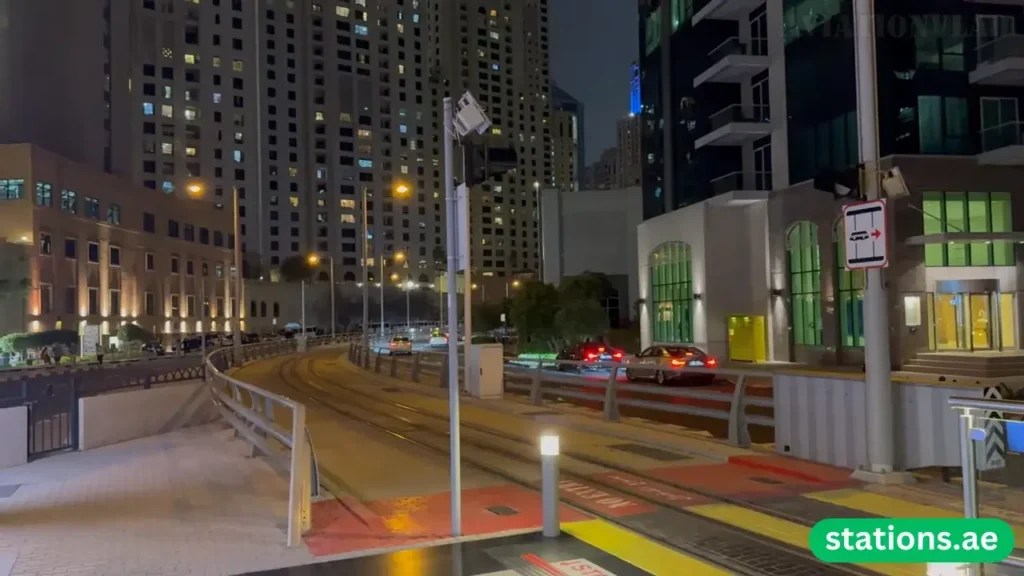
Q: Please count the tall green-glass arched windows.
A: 3